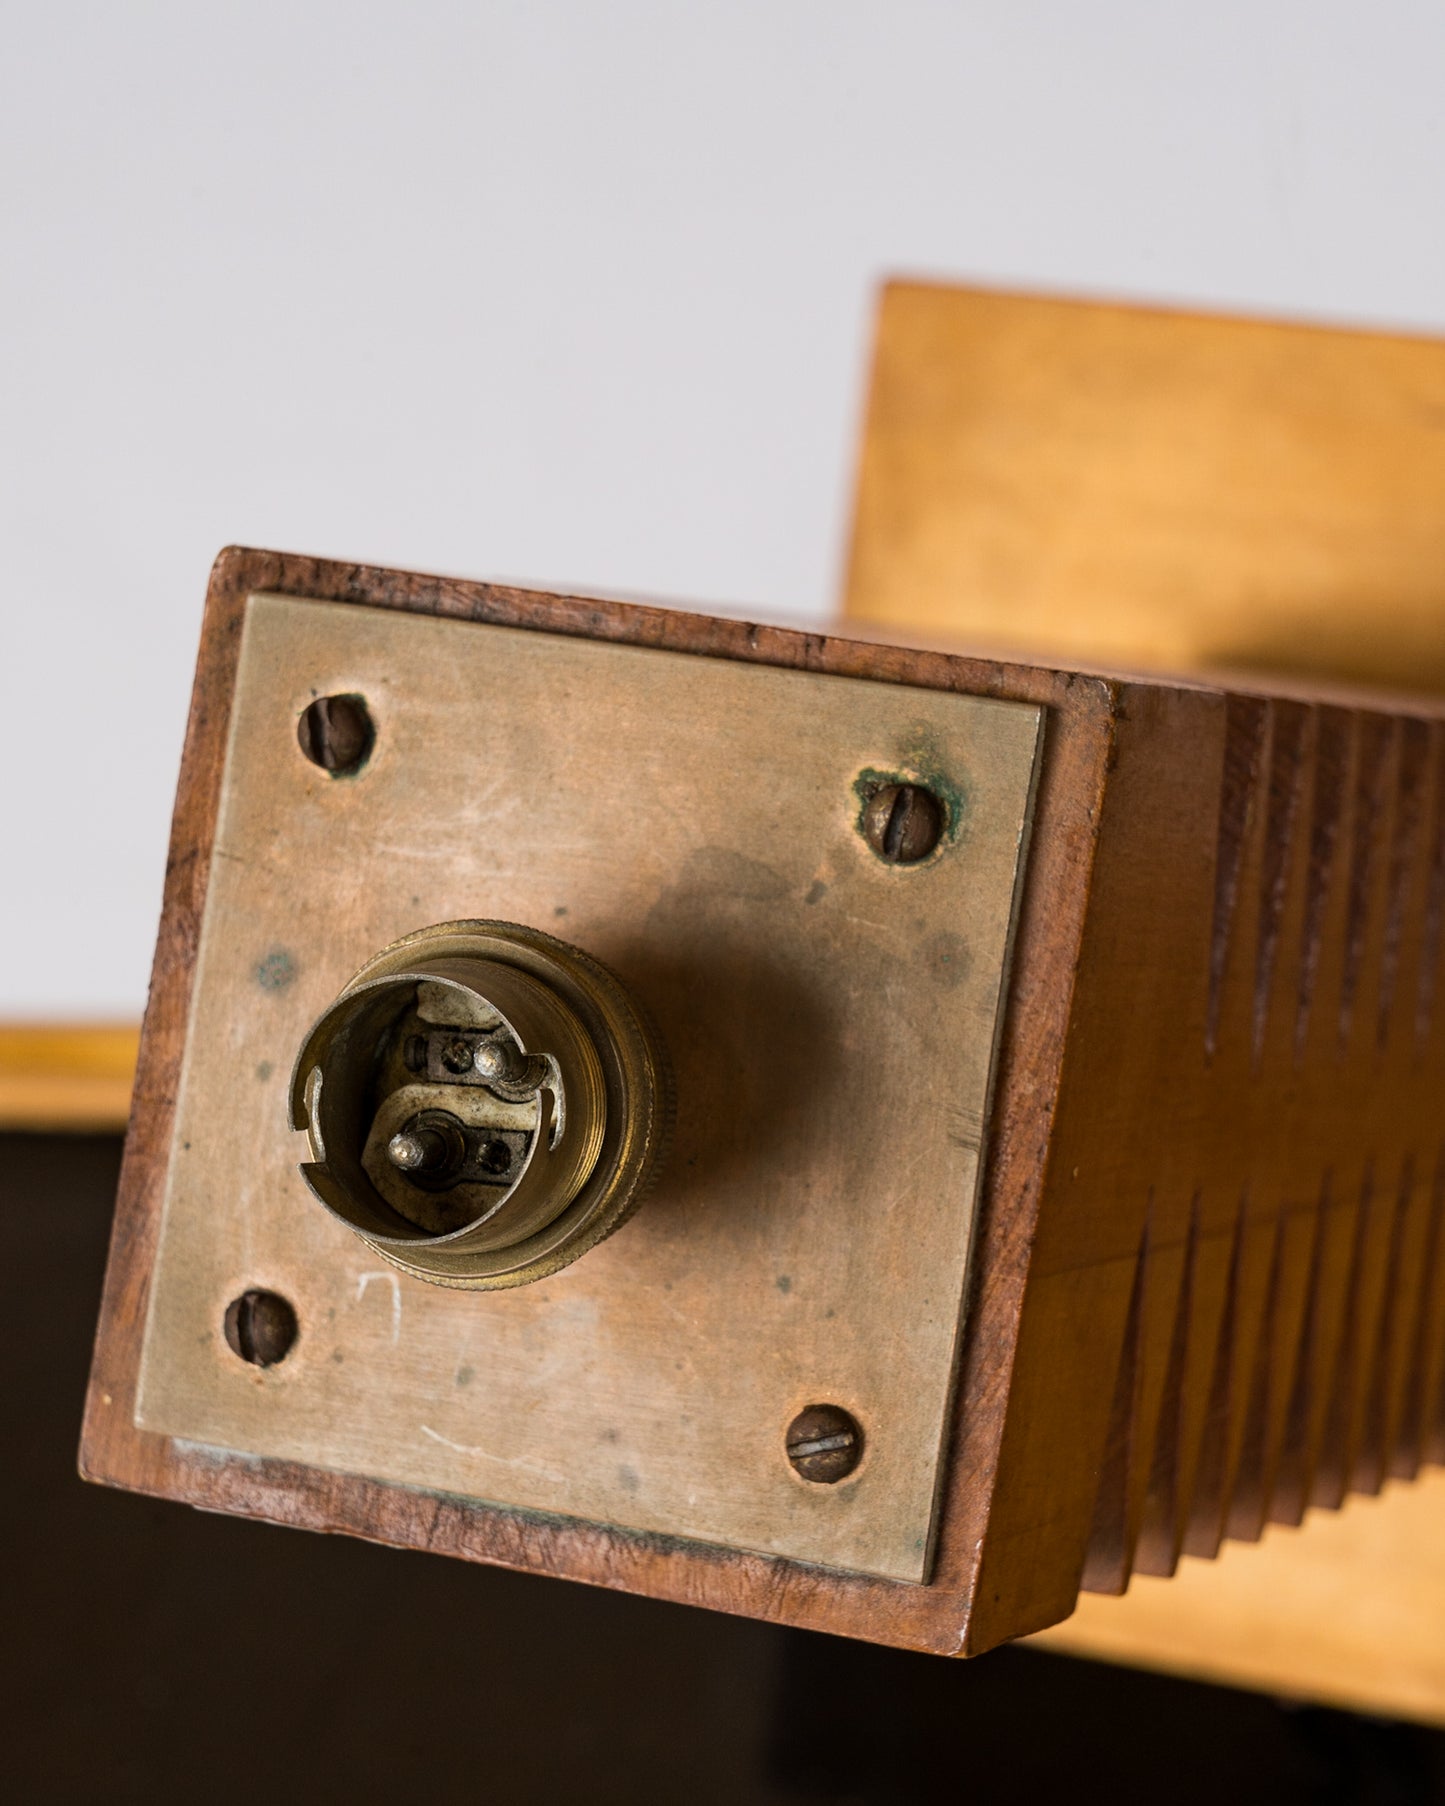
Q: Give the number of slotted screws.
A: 4